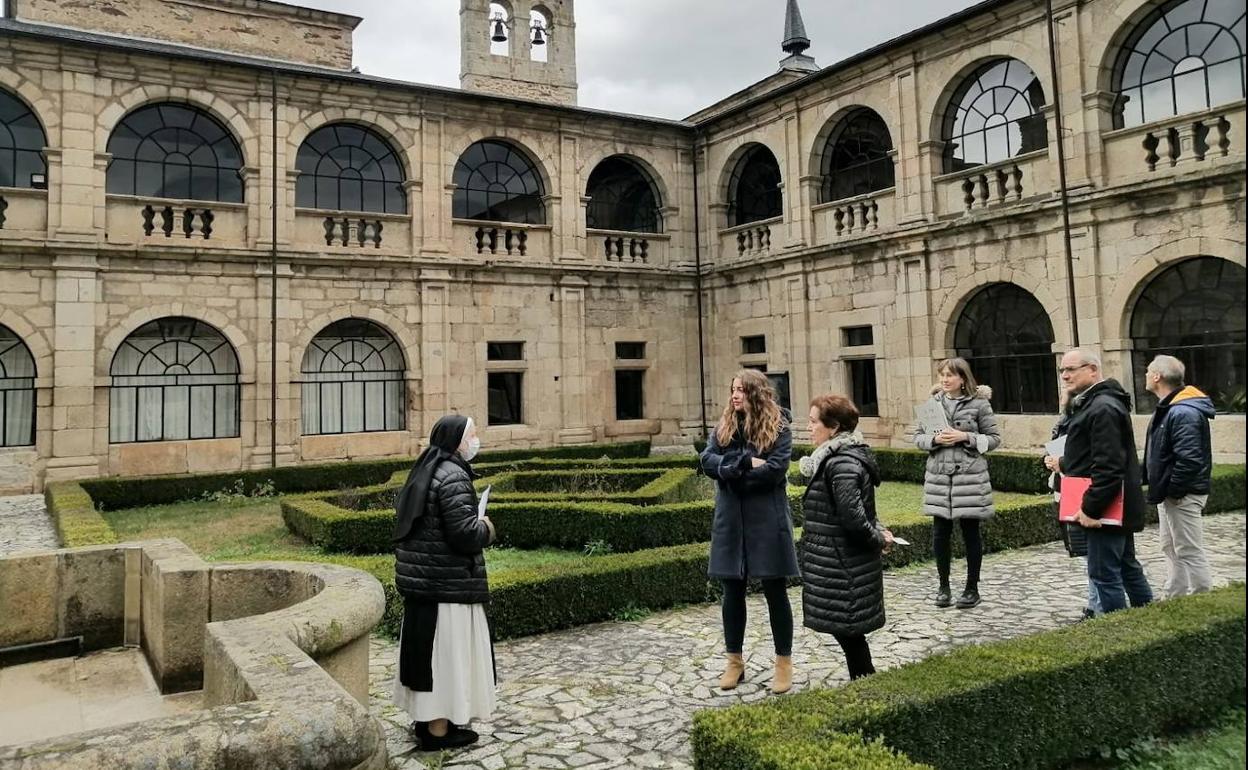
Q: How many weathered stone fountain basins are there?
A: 1